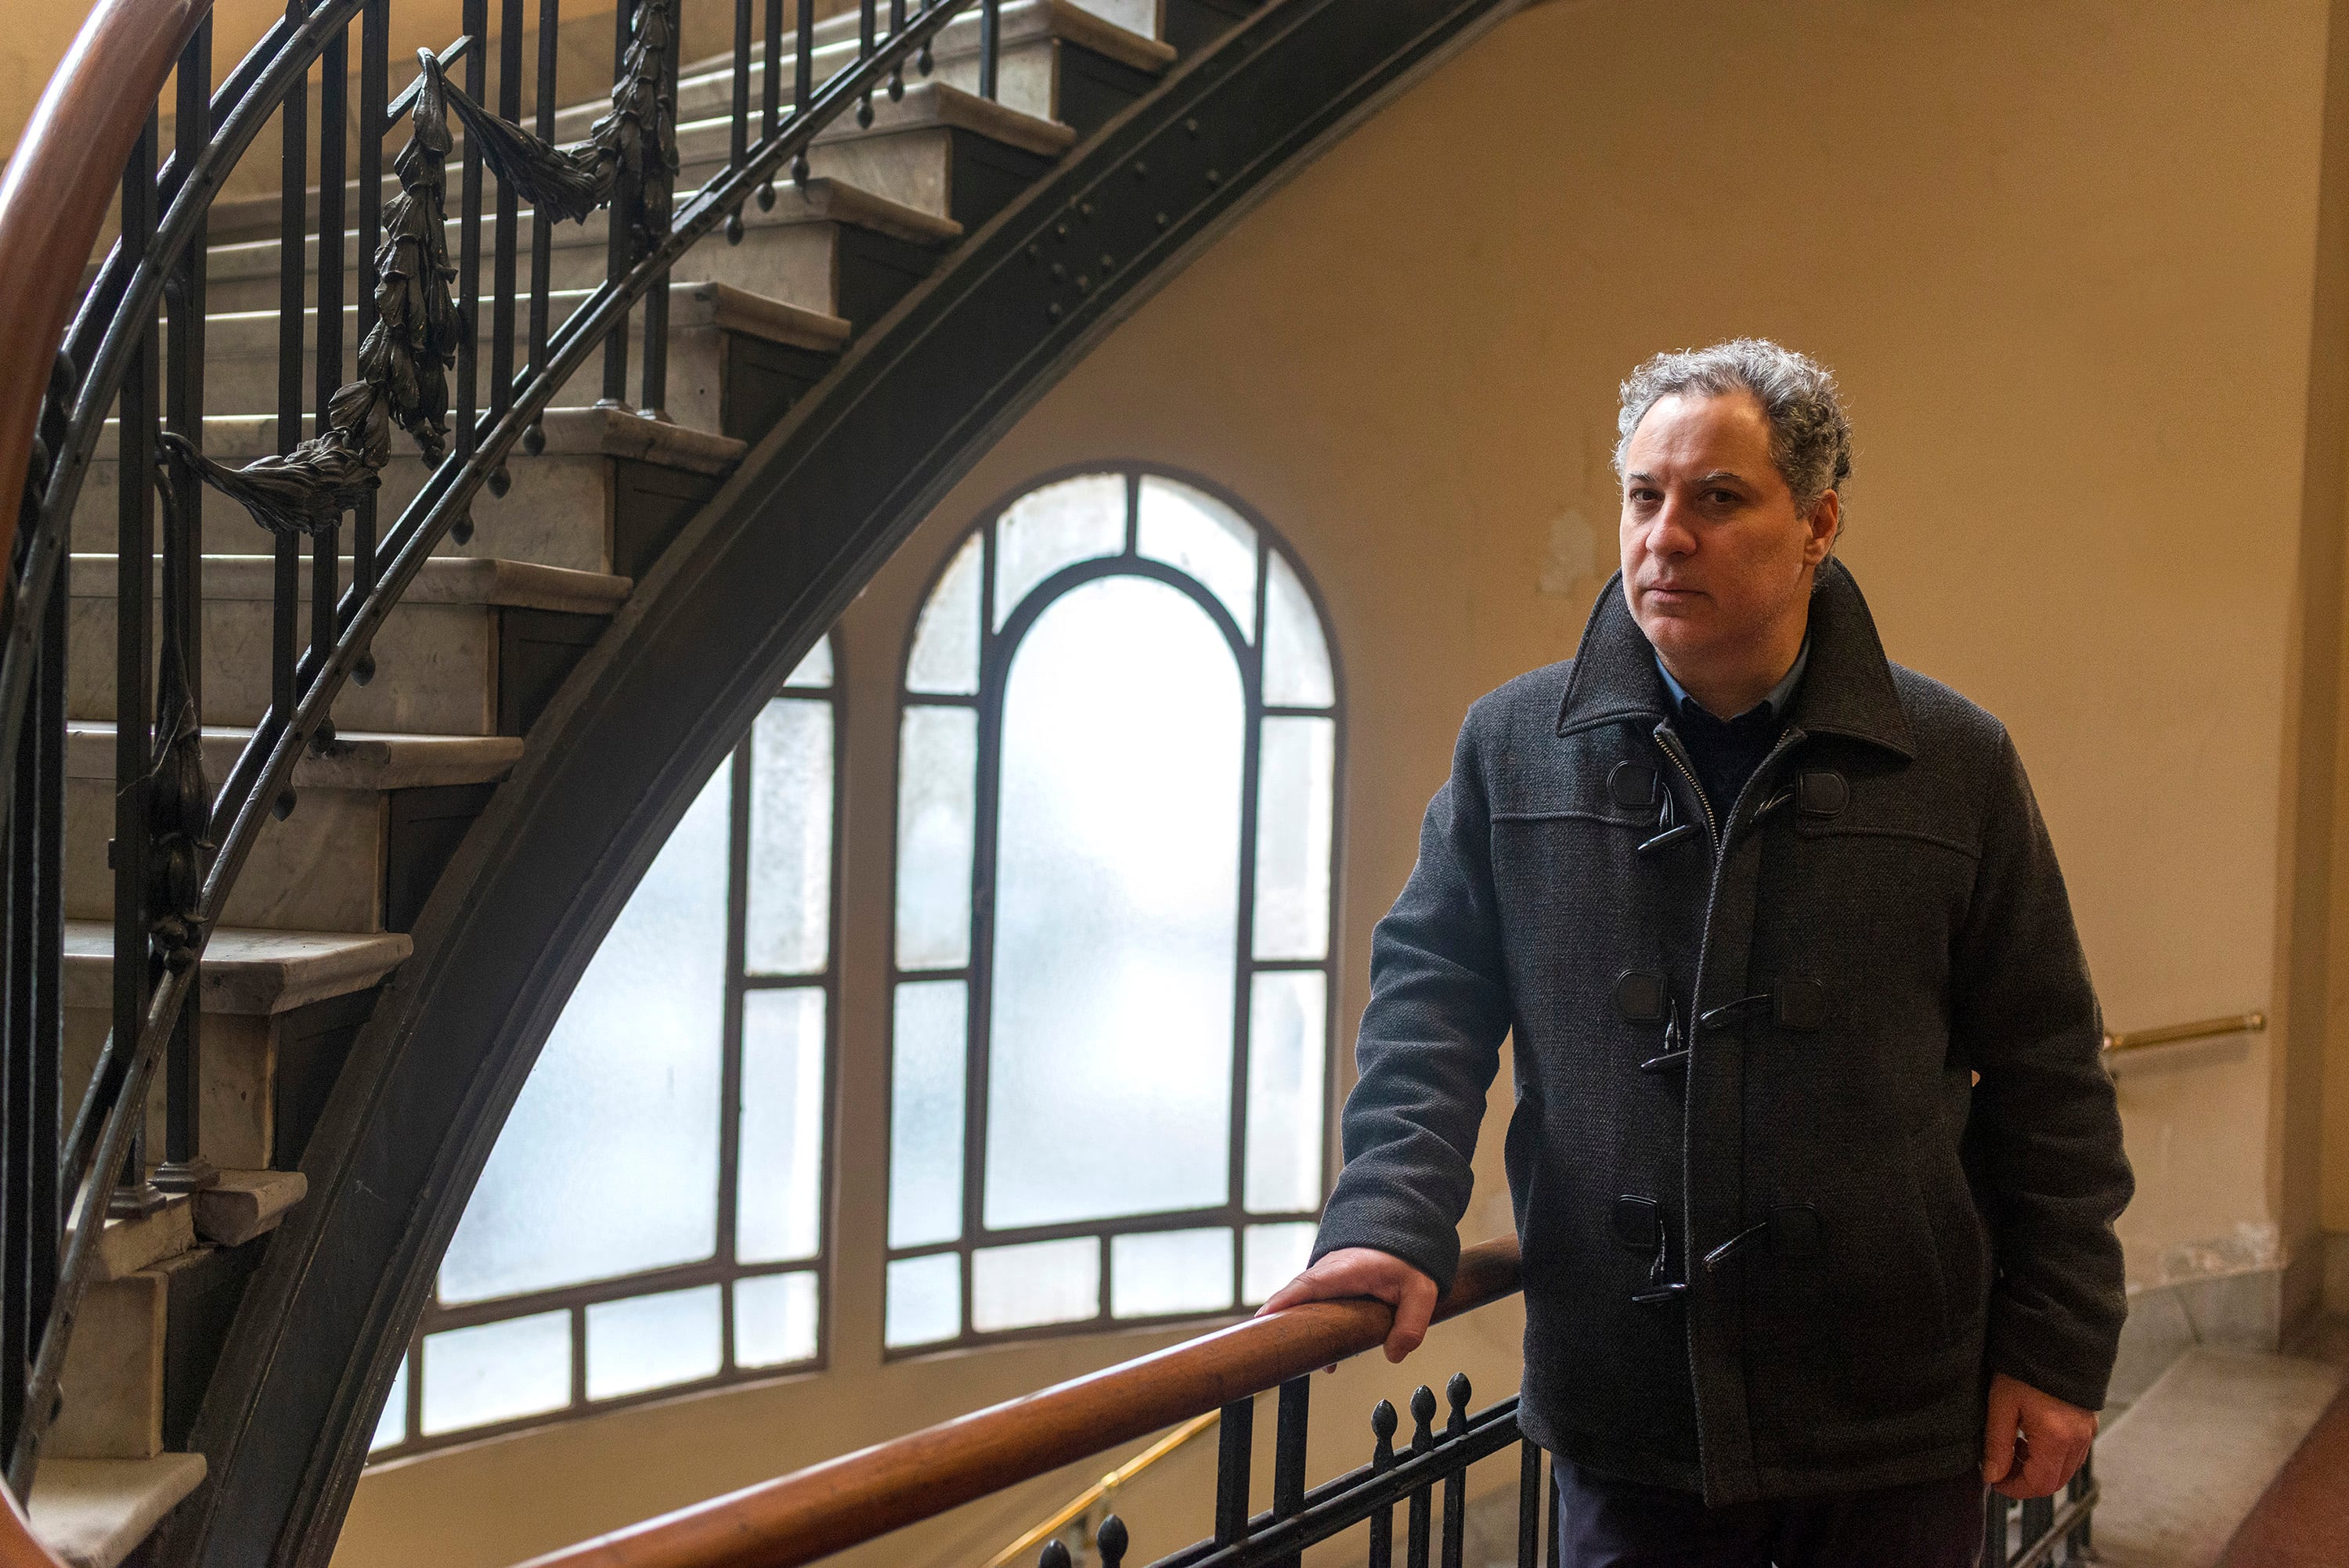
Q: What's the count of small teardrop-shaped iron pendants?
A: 12